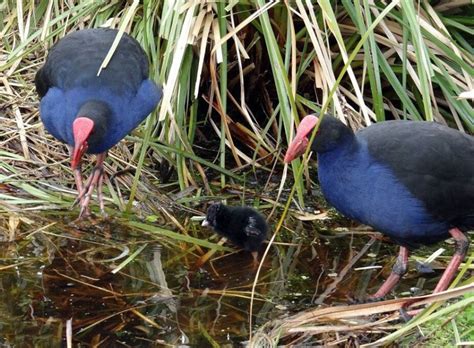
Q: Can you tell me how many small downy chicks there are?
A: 1